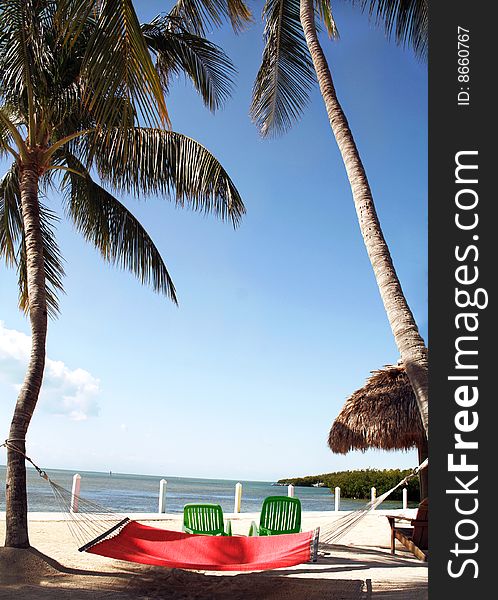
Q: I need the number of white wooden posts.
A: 7